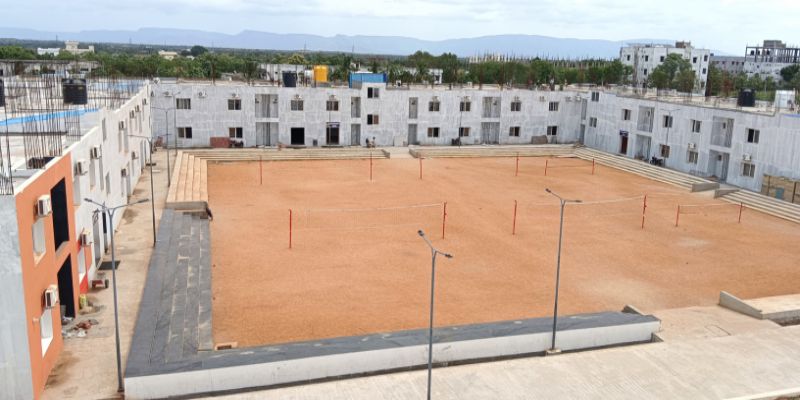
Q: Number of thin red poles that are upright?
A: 12